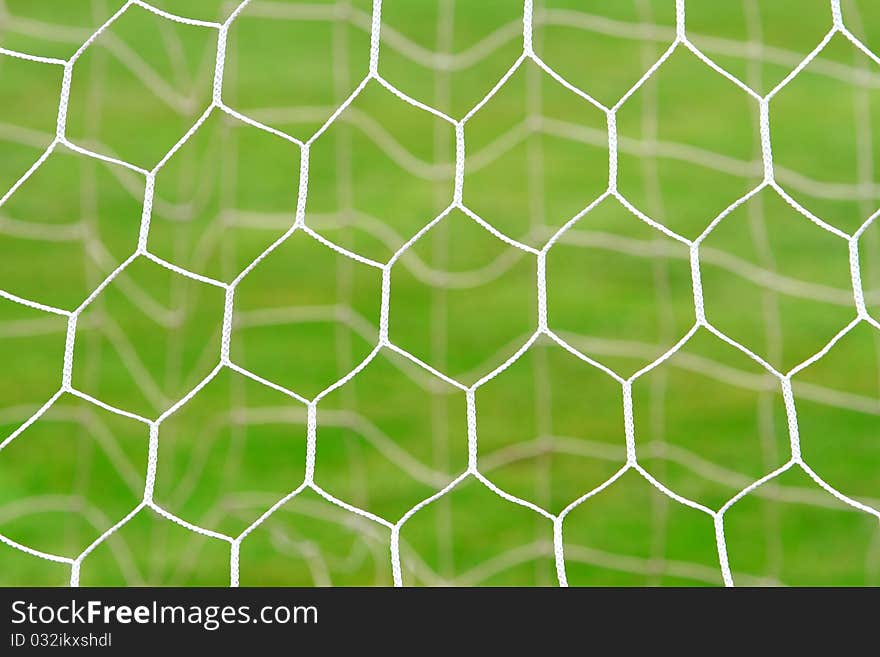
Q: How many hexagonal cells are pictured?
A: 14